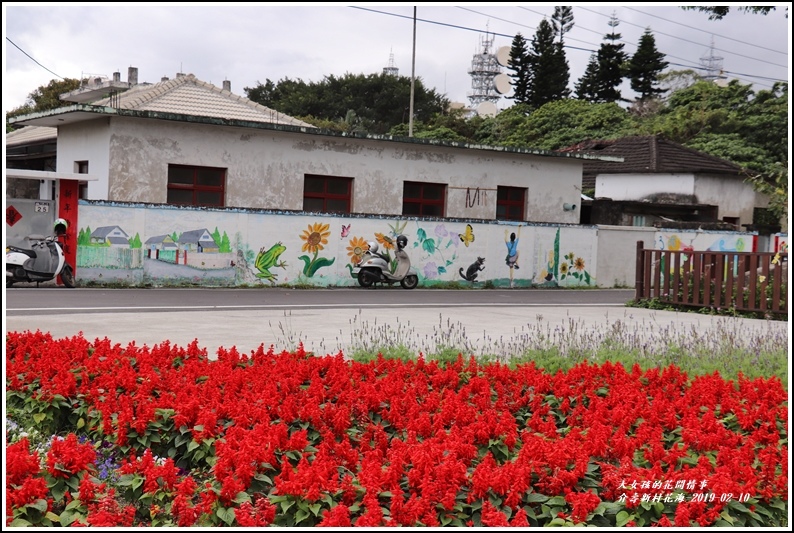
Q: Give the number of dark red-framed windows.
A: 4